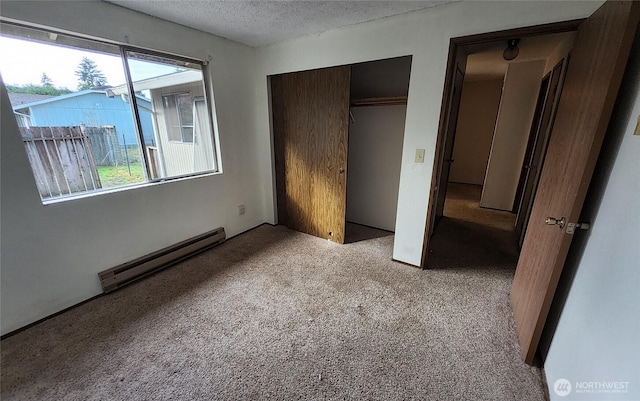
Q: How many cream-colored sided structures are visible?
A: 1